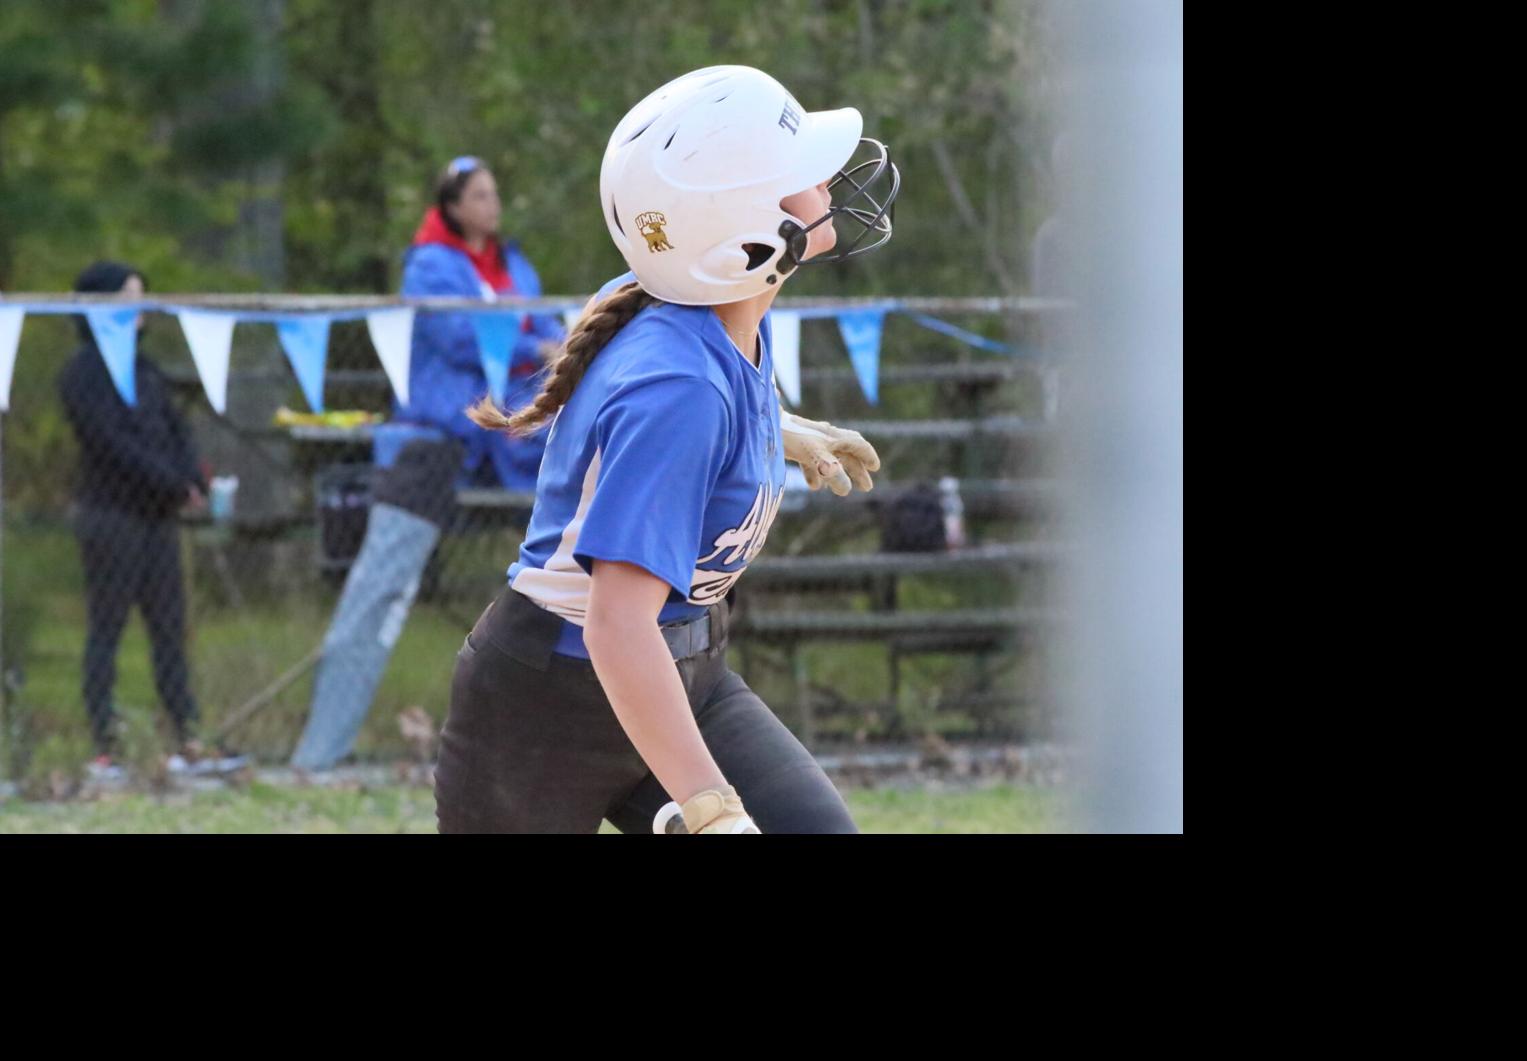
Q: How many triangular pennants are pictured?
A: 9